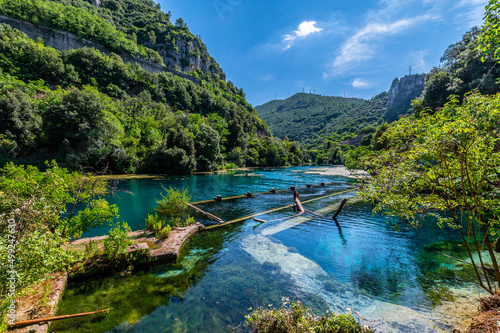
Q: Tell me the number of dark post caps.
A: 6